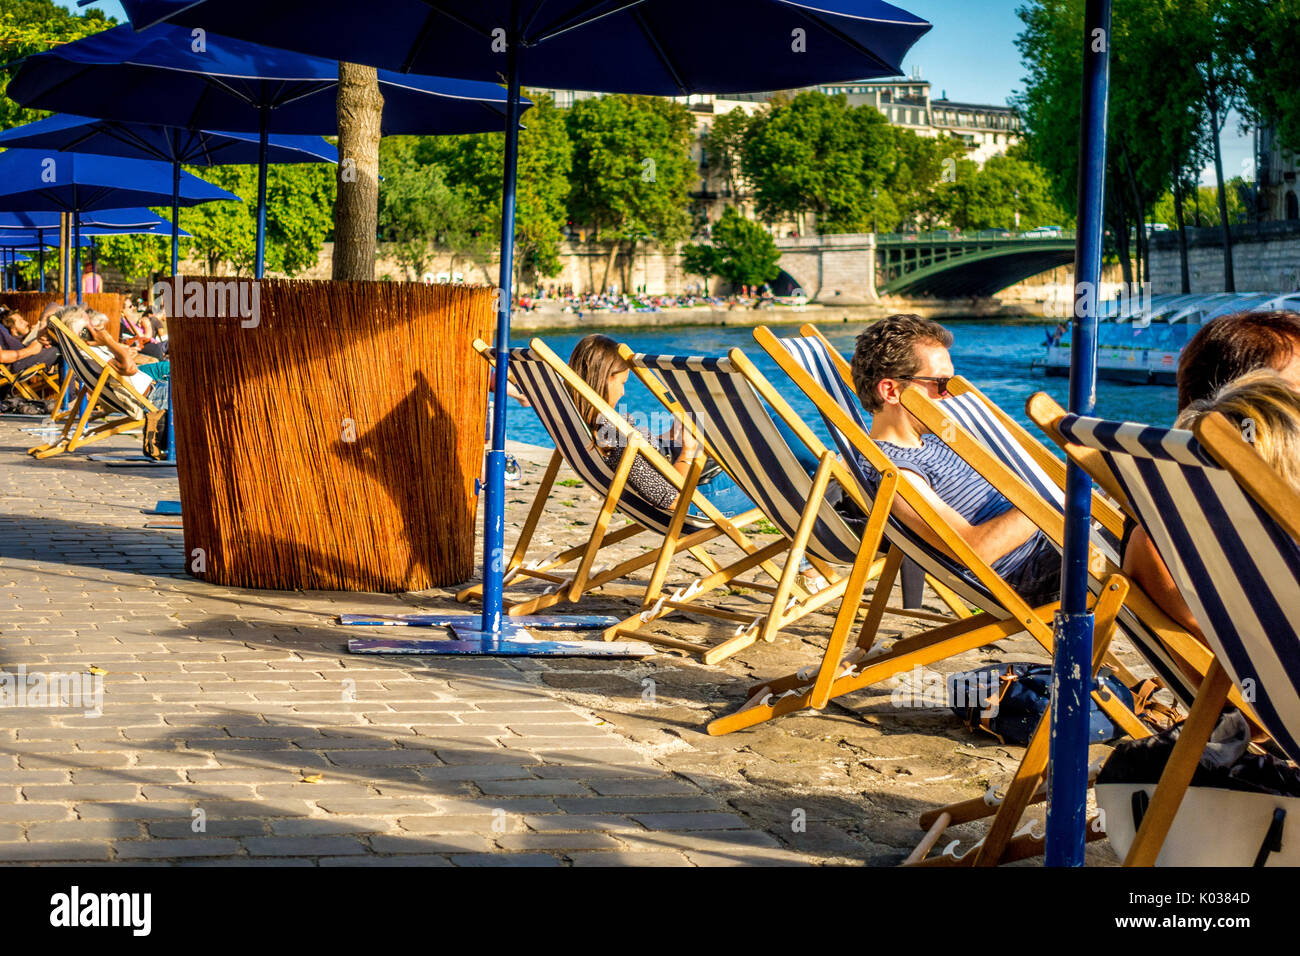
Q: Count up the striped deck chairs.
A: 6